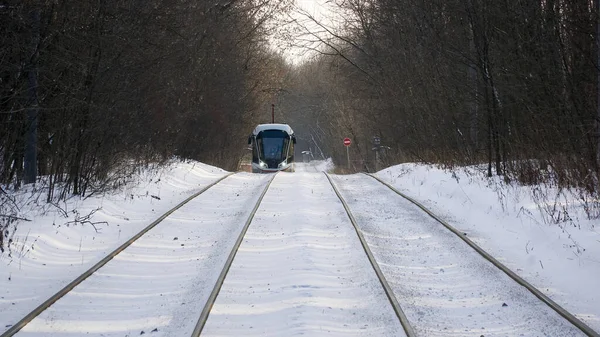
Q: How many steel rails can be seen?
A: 4